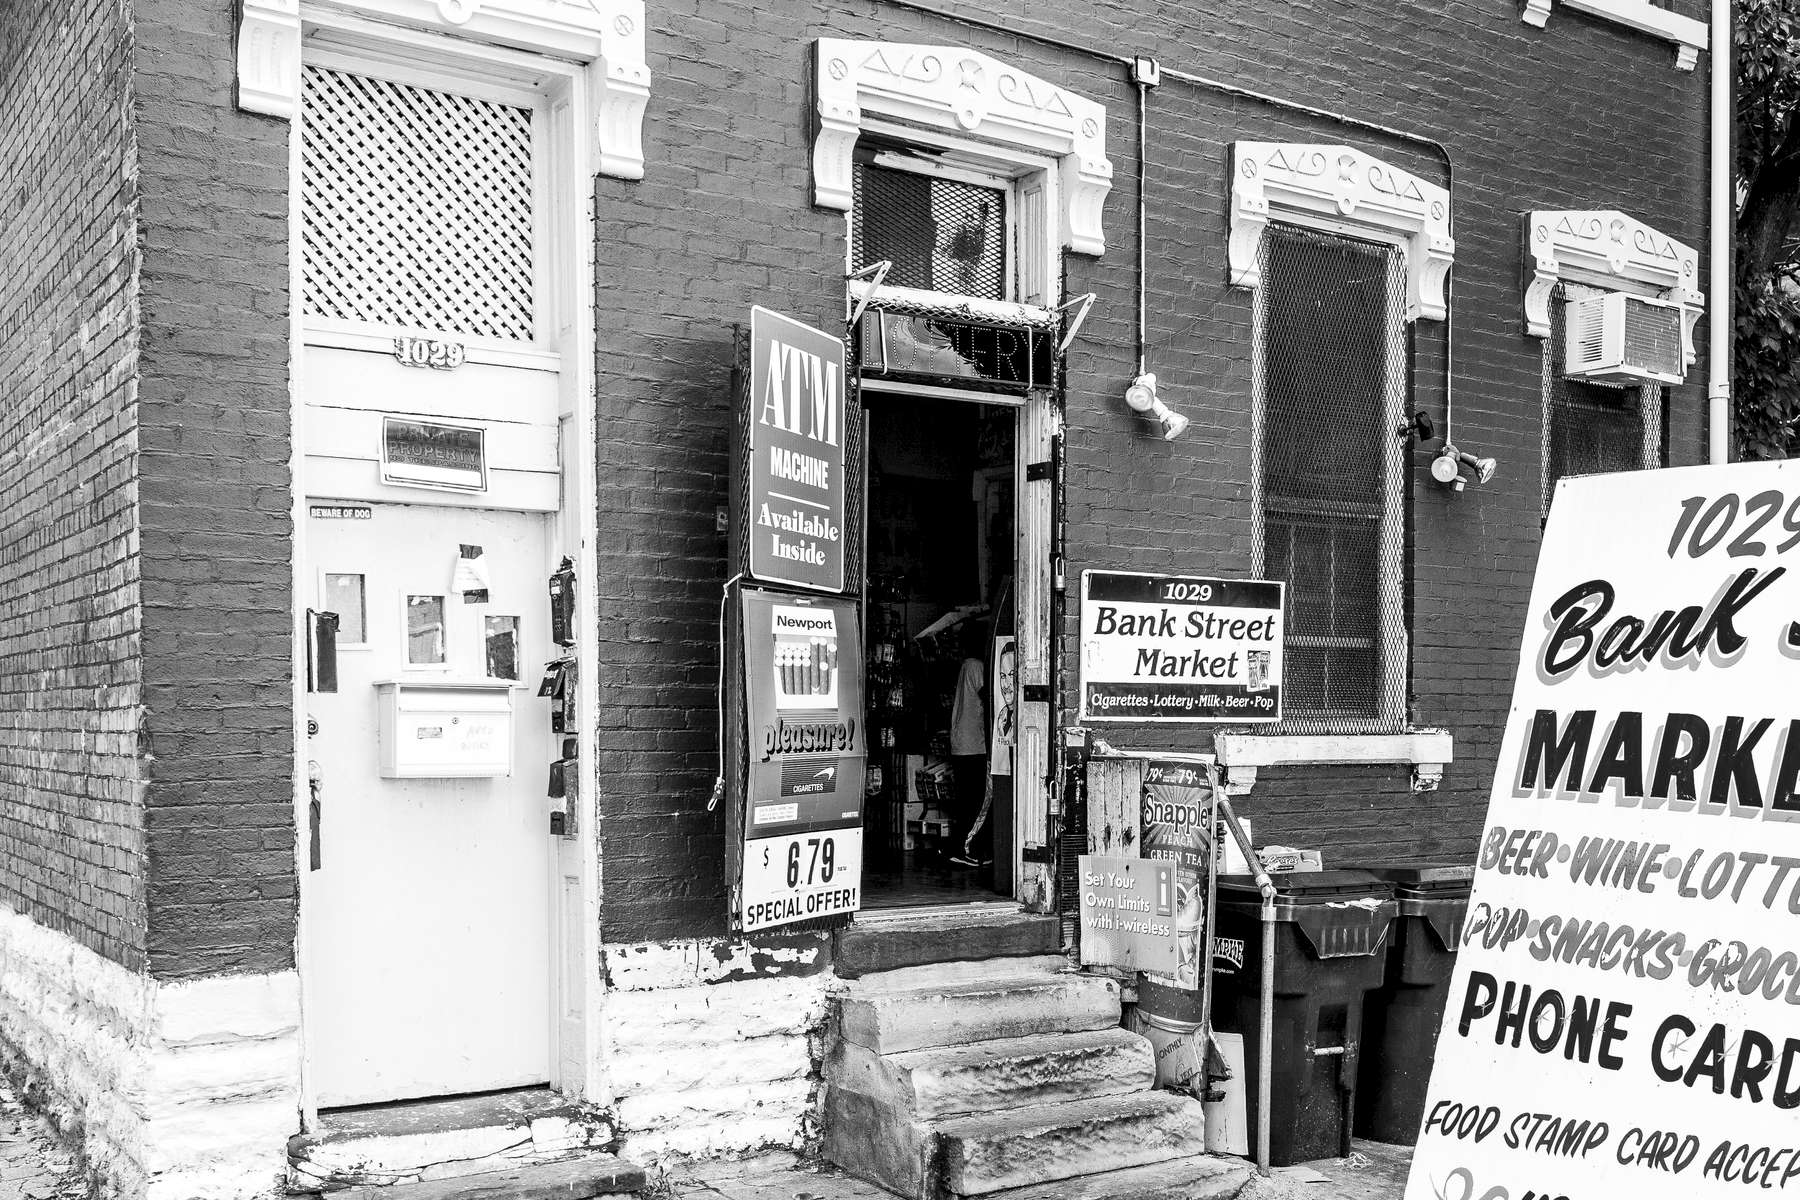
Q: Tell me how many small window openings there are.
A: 3